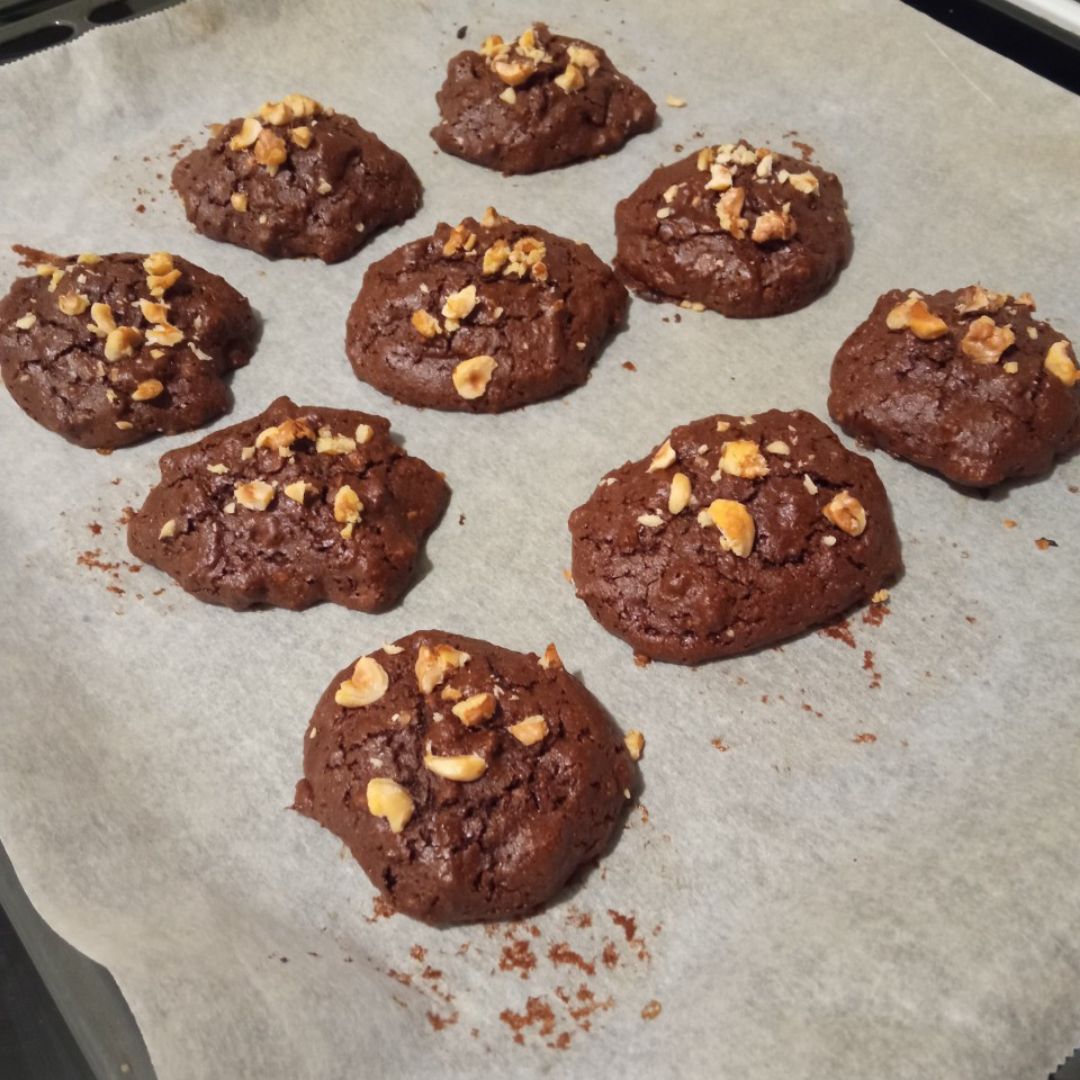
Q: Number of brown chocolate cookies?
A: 9